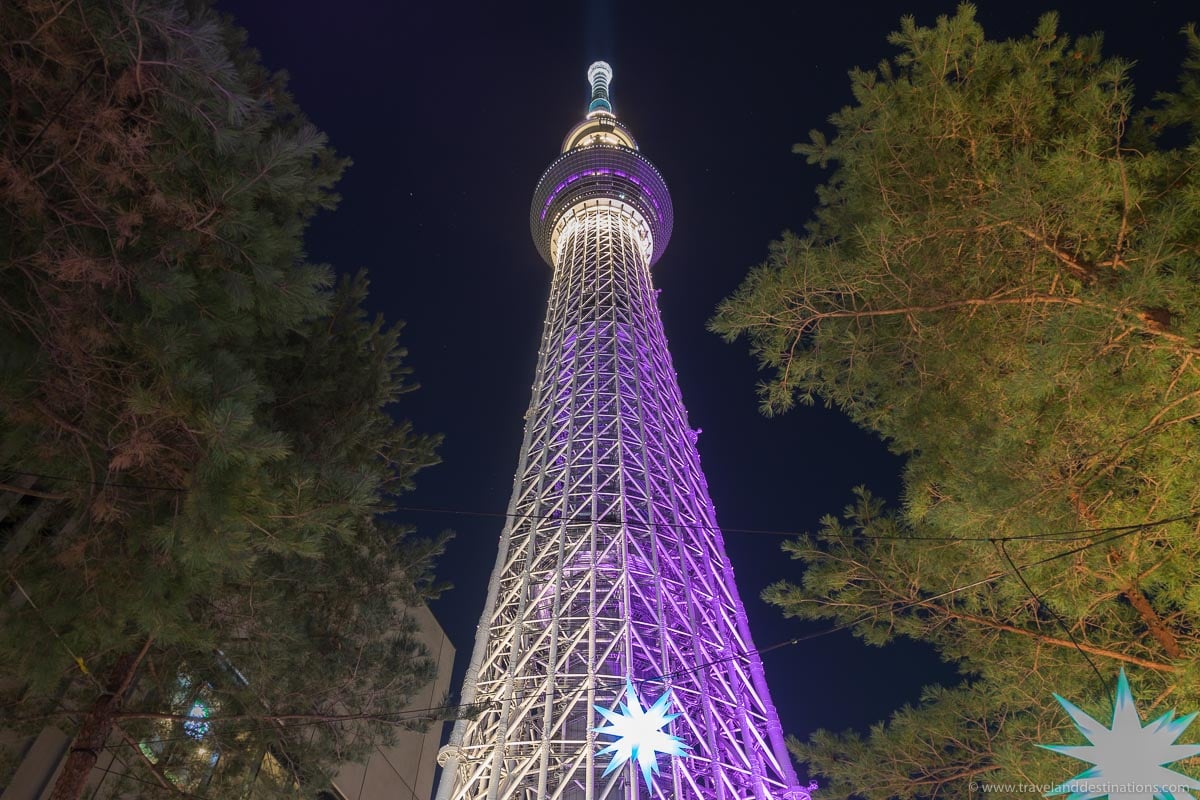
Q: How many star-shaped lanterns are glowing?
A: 2